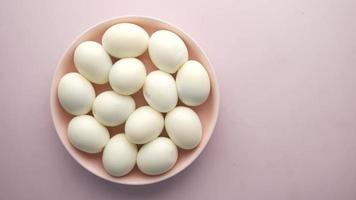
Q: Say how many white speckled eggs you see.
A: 0